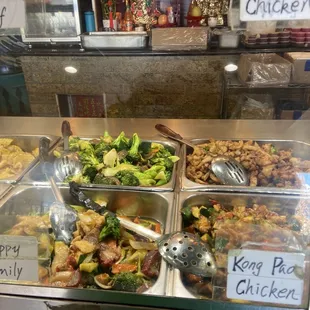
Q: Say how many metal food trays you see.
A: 5